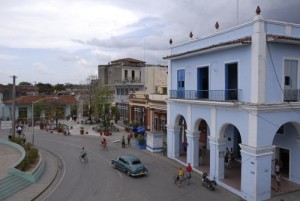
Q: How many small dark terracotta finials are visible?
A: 4